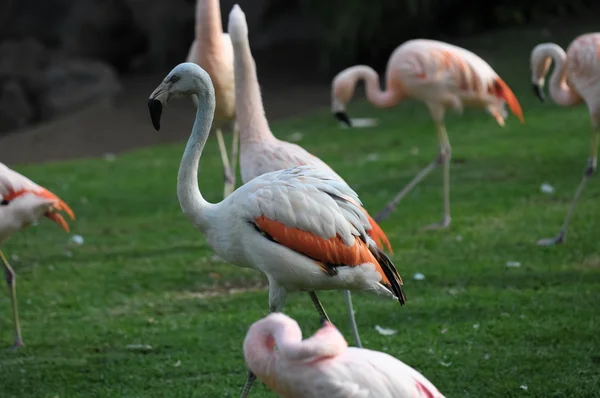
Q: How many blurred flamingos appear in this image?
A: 6